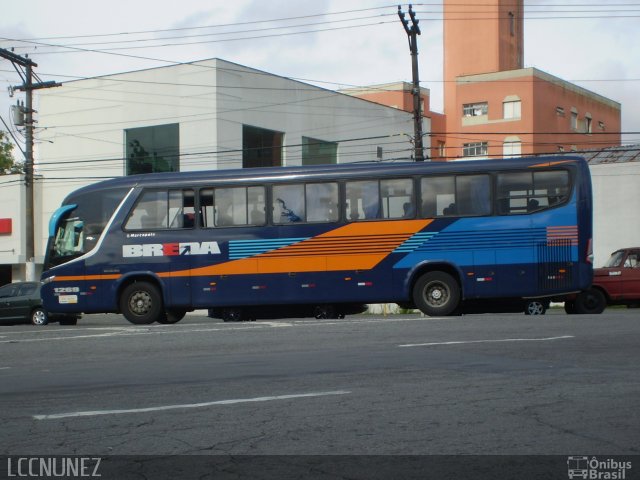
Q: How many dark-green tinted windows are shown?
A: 3